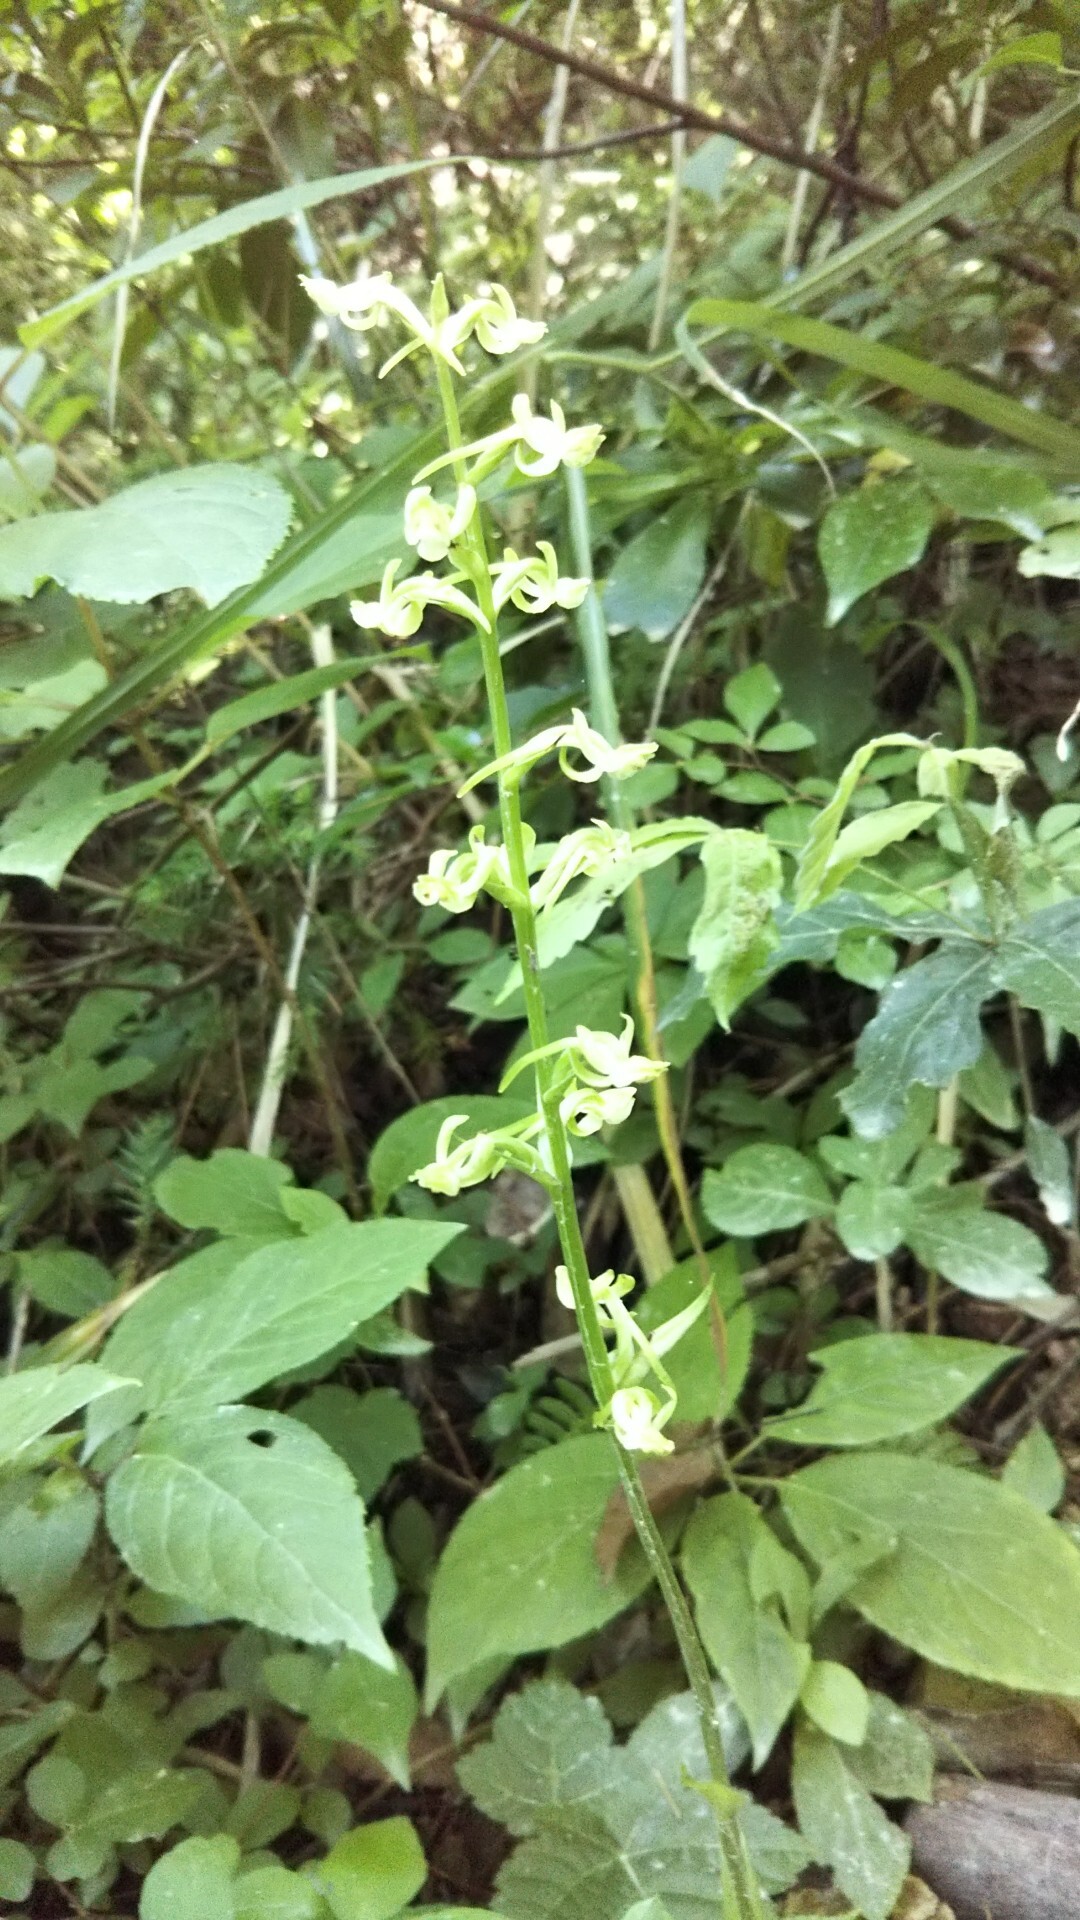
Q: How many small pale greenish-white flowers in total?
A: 14